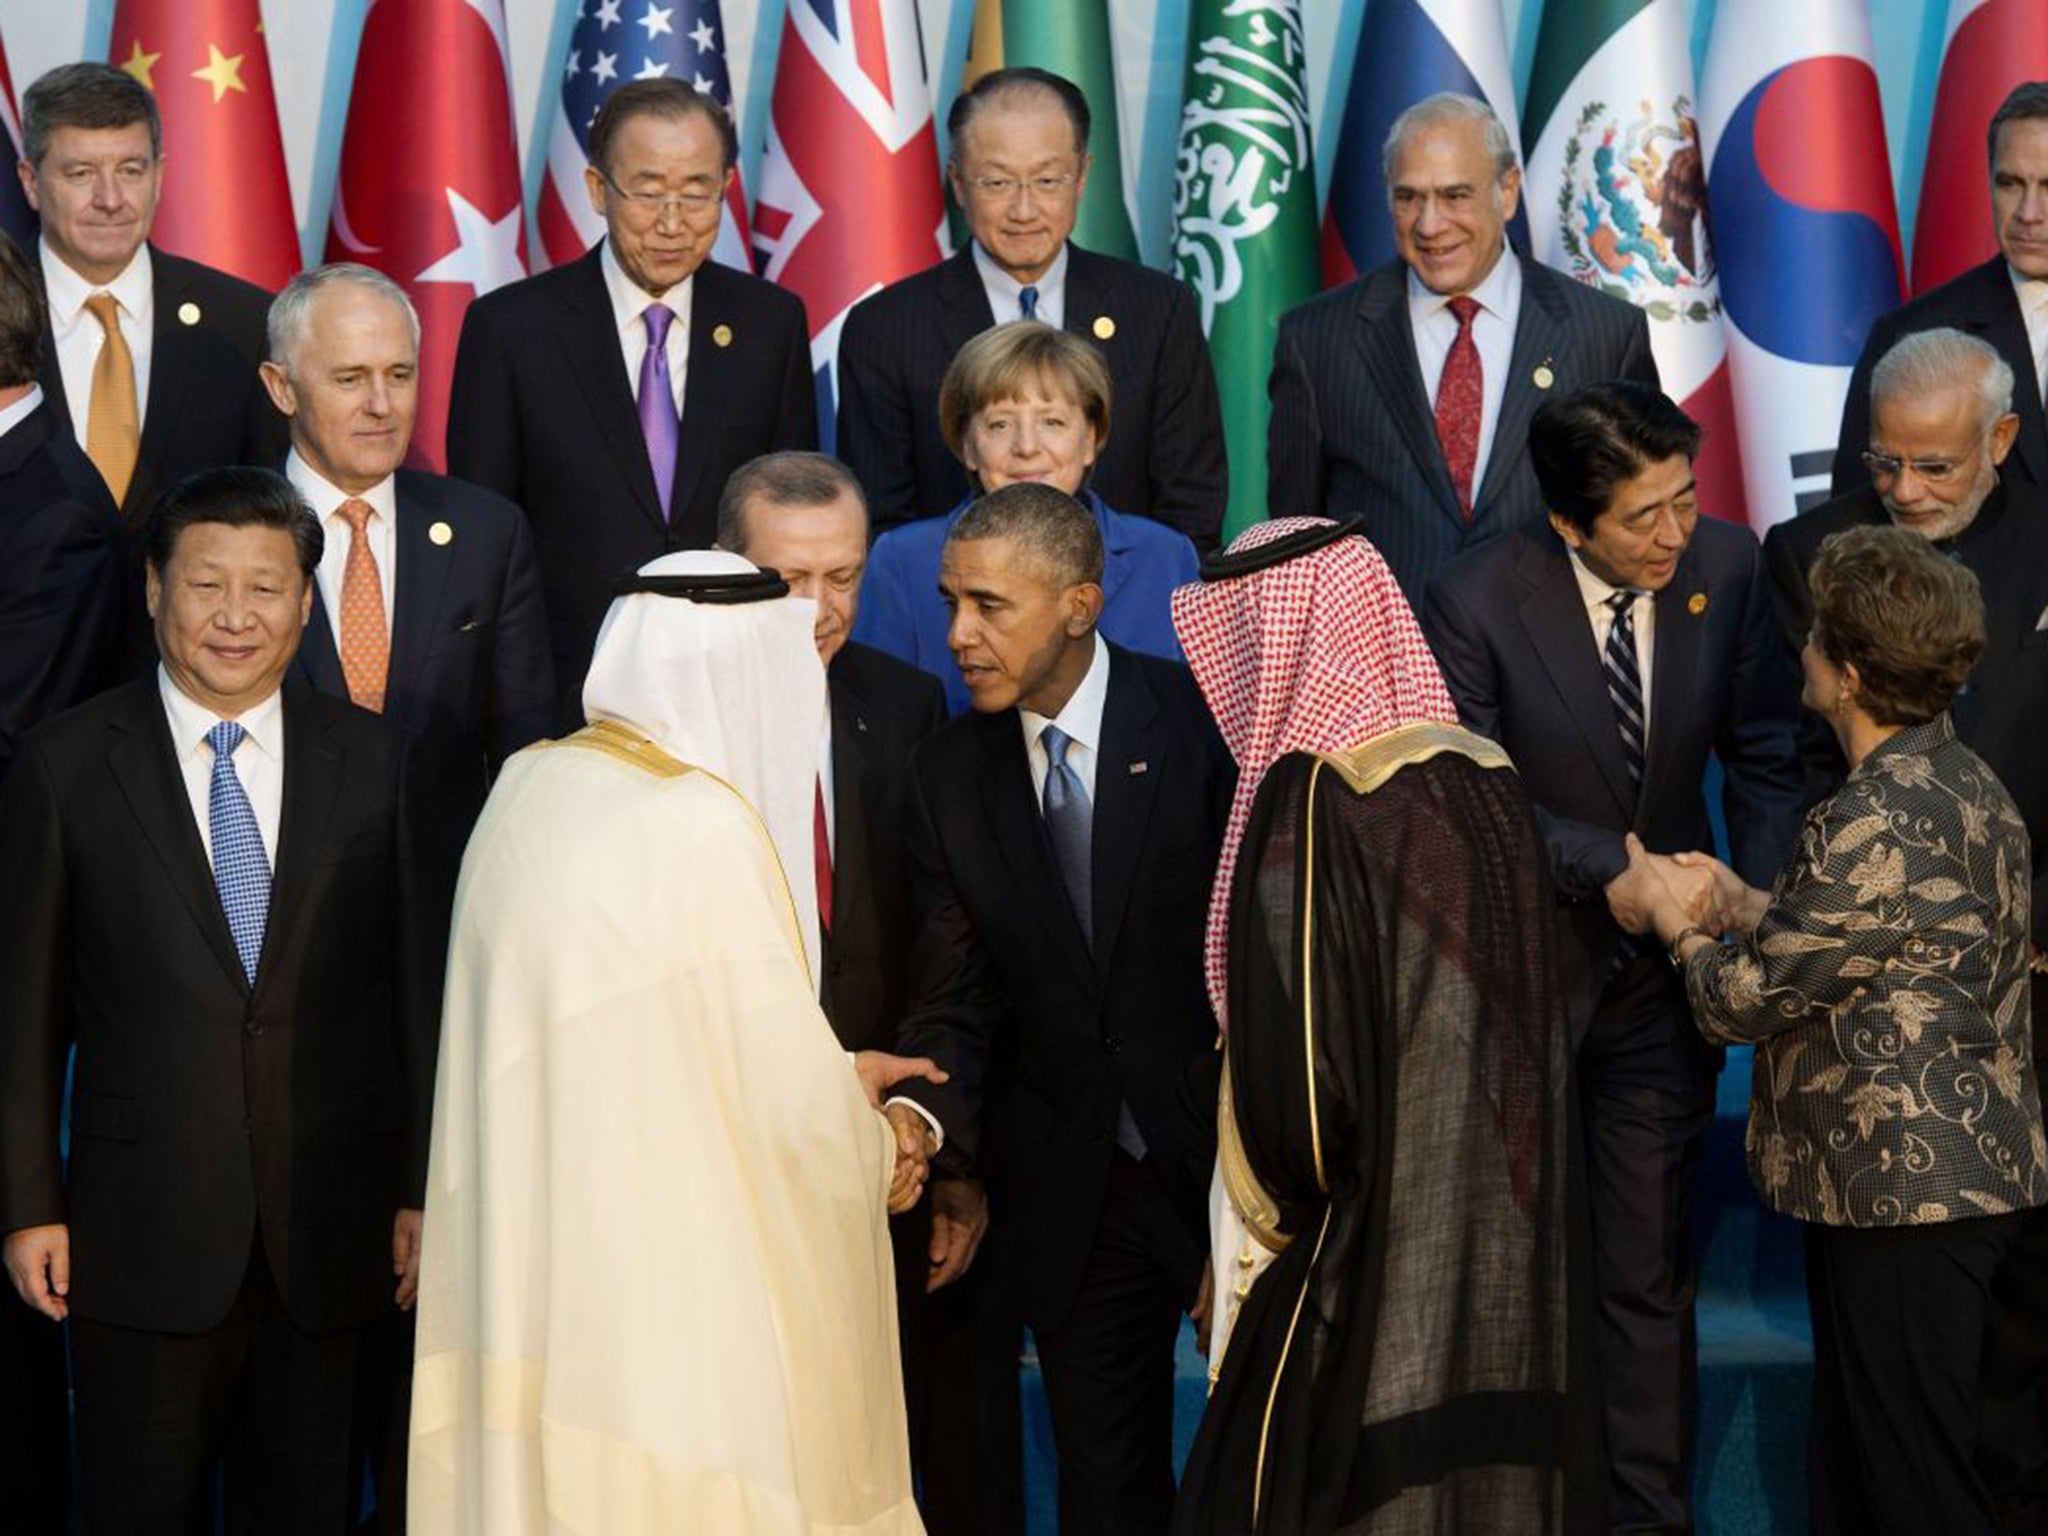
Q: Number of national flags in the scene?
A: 11